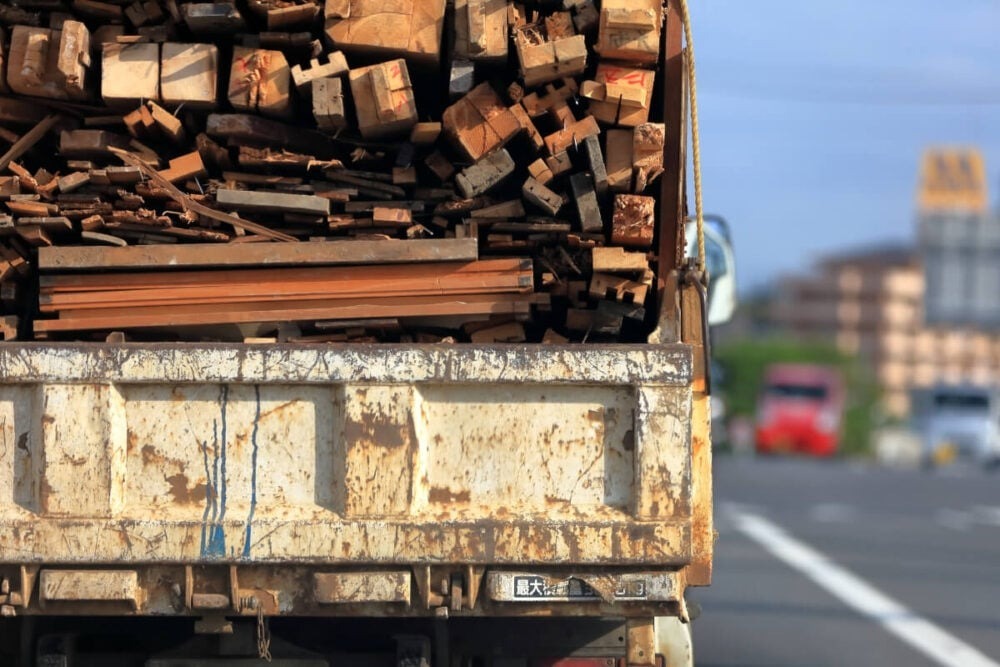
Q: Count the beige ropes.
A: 1